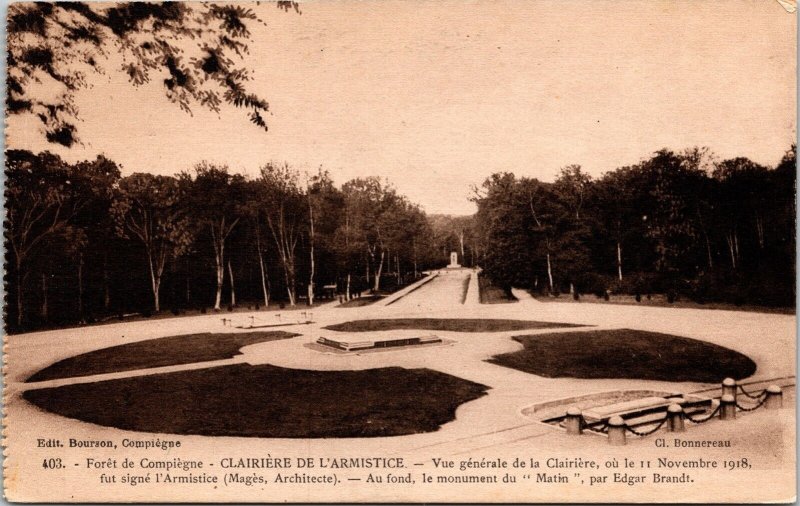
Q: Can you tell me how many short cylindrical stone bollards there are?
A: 6